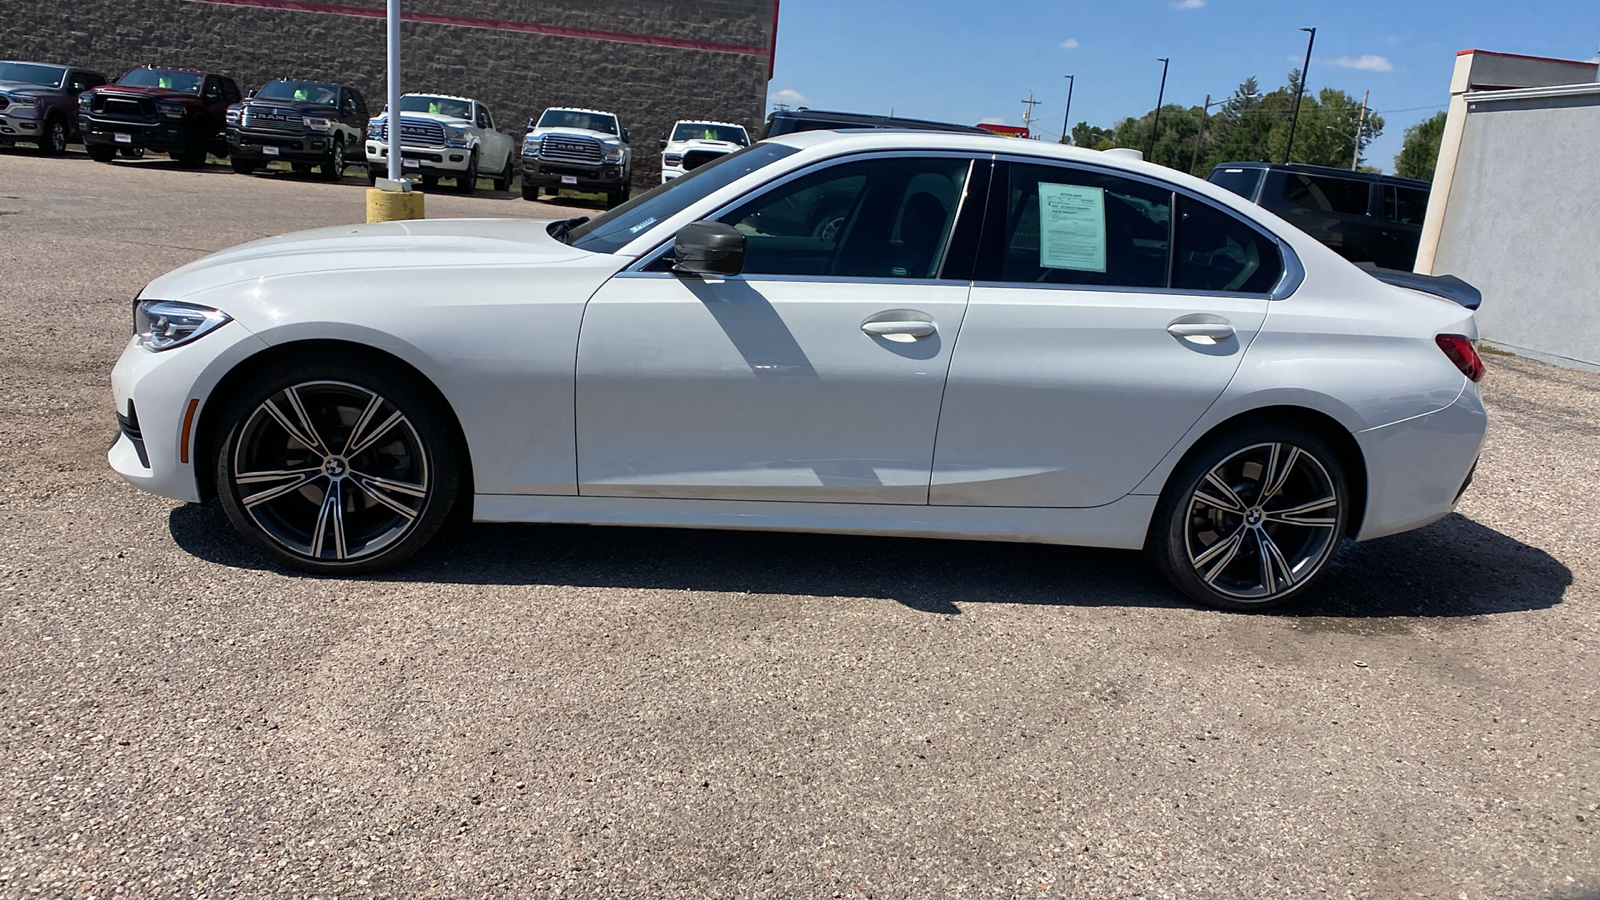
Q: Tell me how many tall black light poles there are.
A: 3